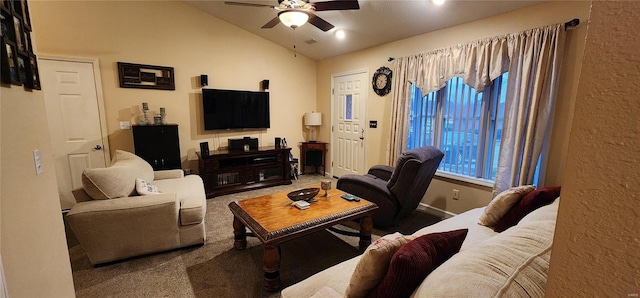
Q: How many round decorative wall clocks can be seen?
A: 1